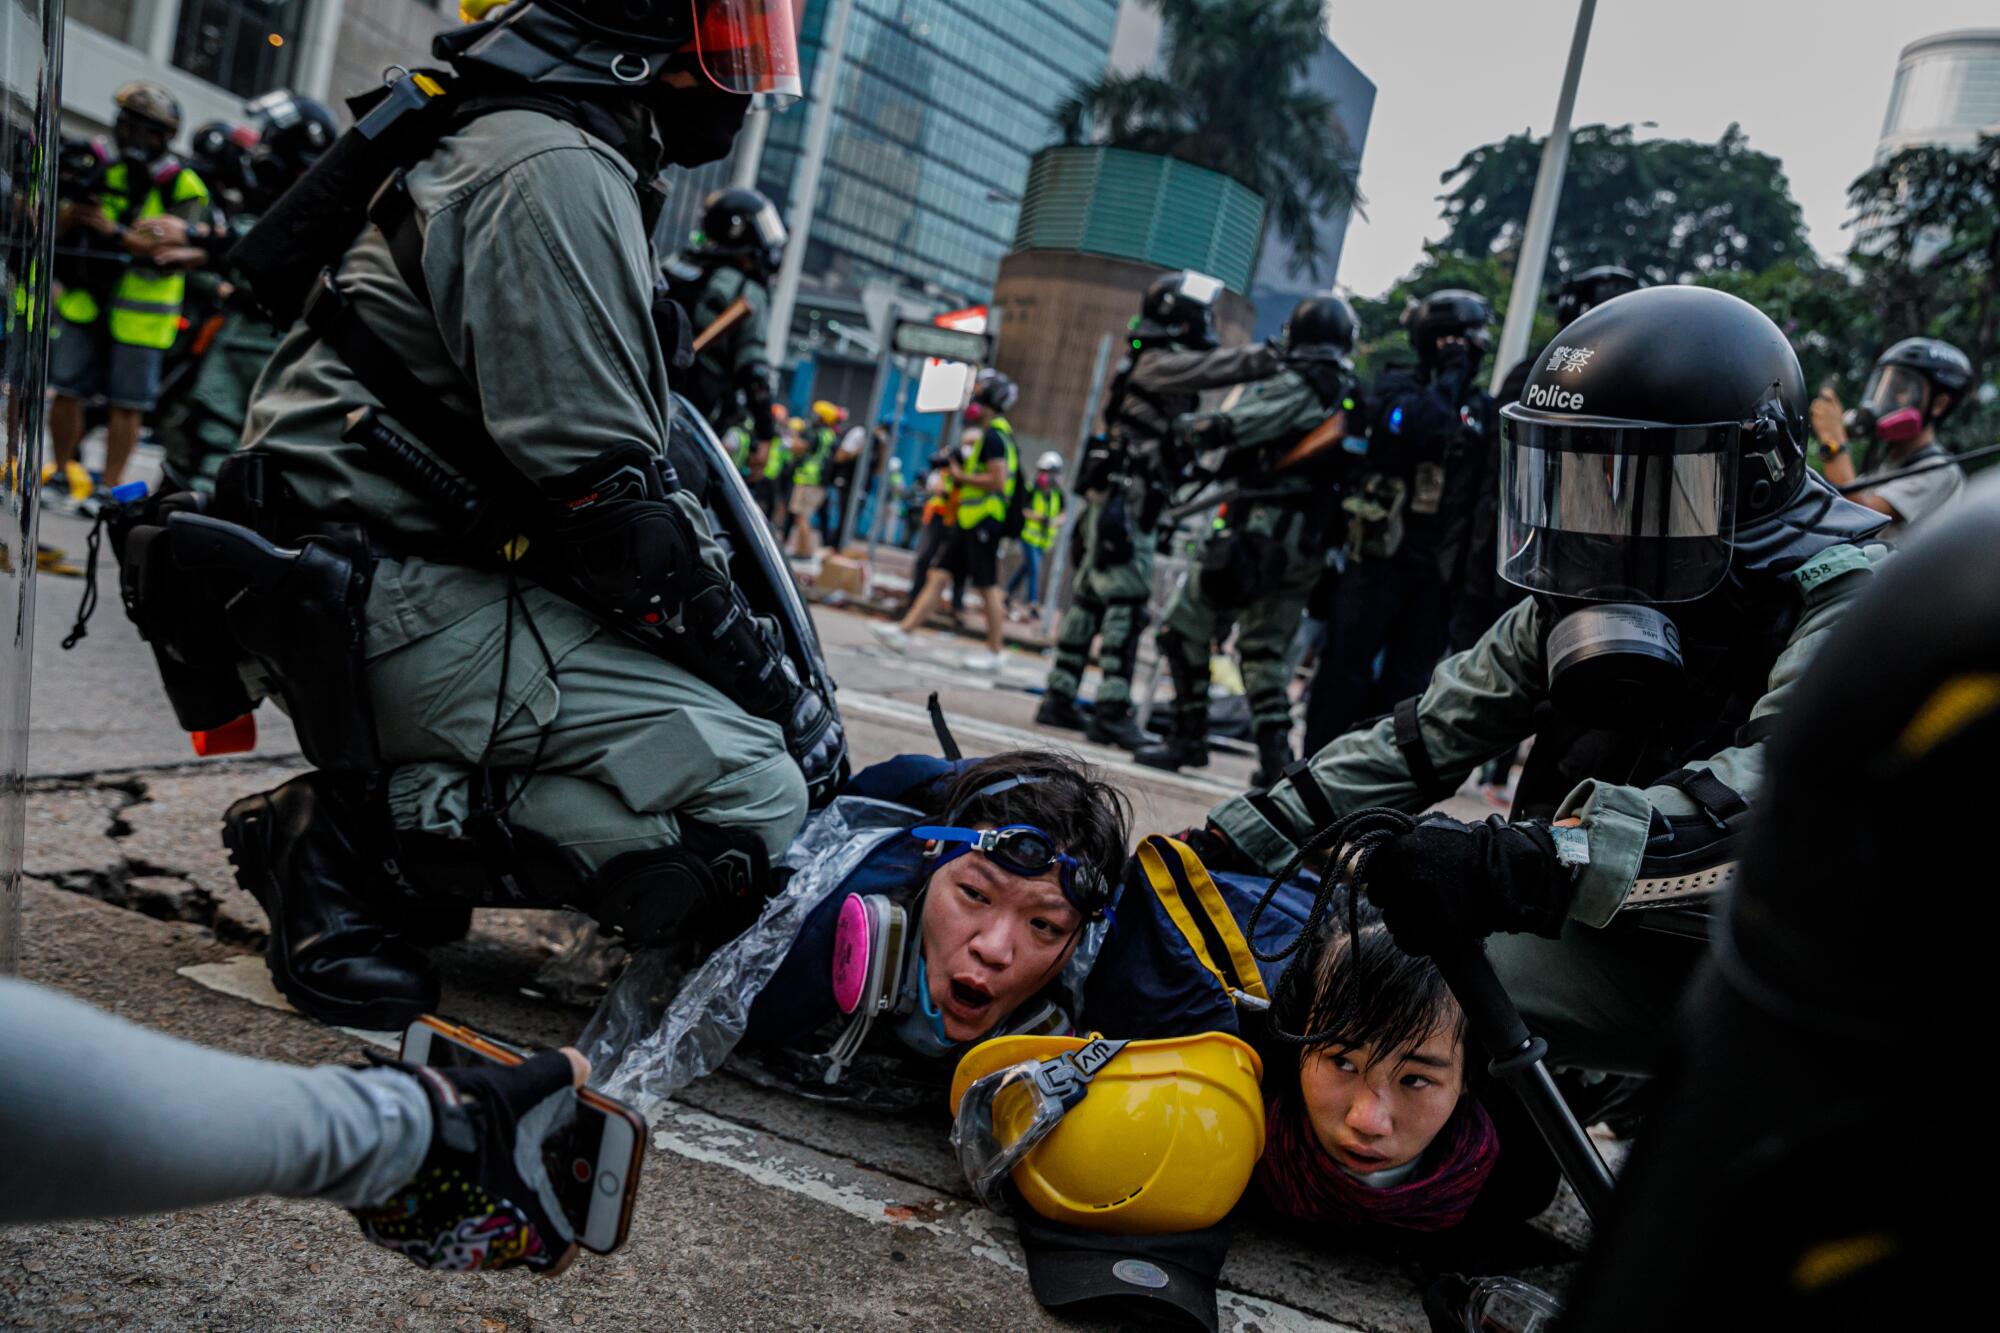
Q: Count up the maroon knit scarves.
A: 1